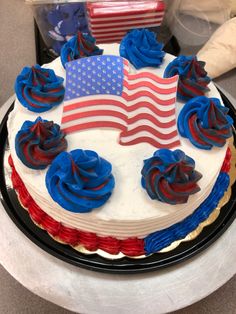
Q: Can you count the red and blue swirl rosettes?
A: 8